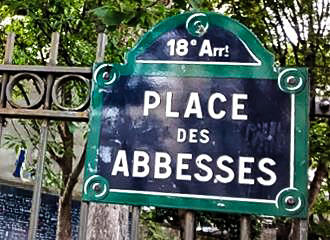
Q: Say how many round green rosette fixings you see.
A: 5